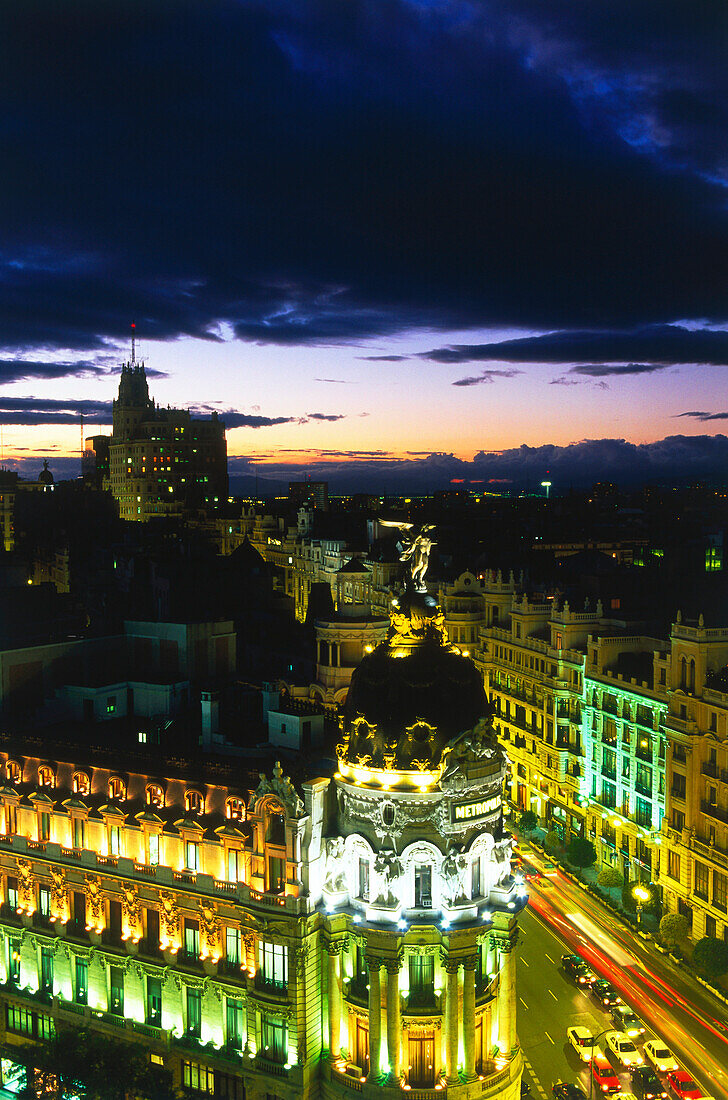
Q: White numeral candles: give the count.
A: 0